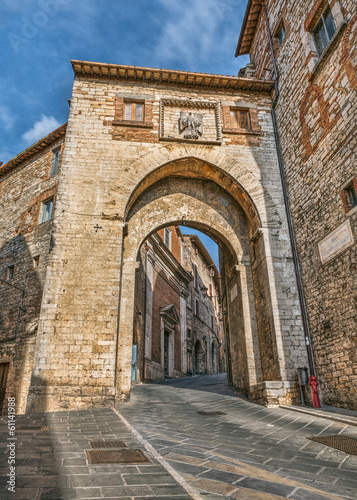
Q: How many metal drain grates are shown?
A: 5